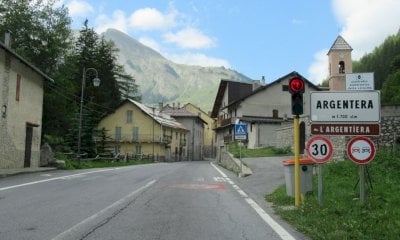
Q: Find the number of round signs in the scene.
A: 2